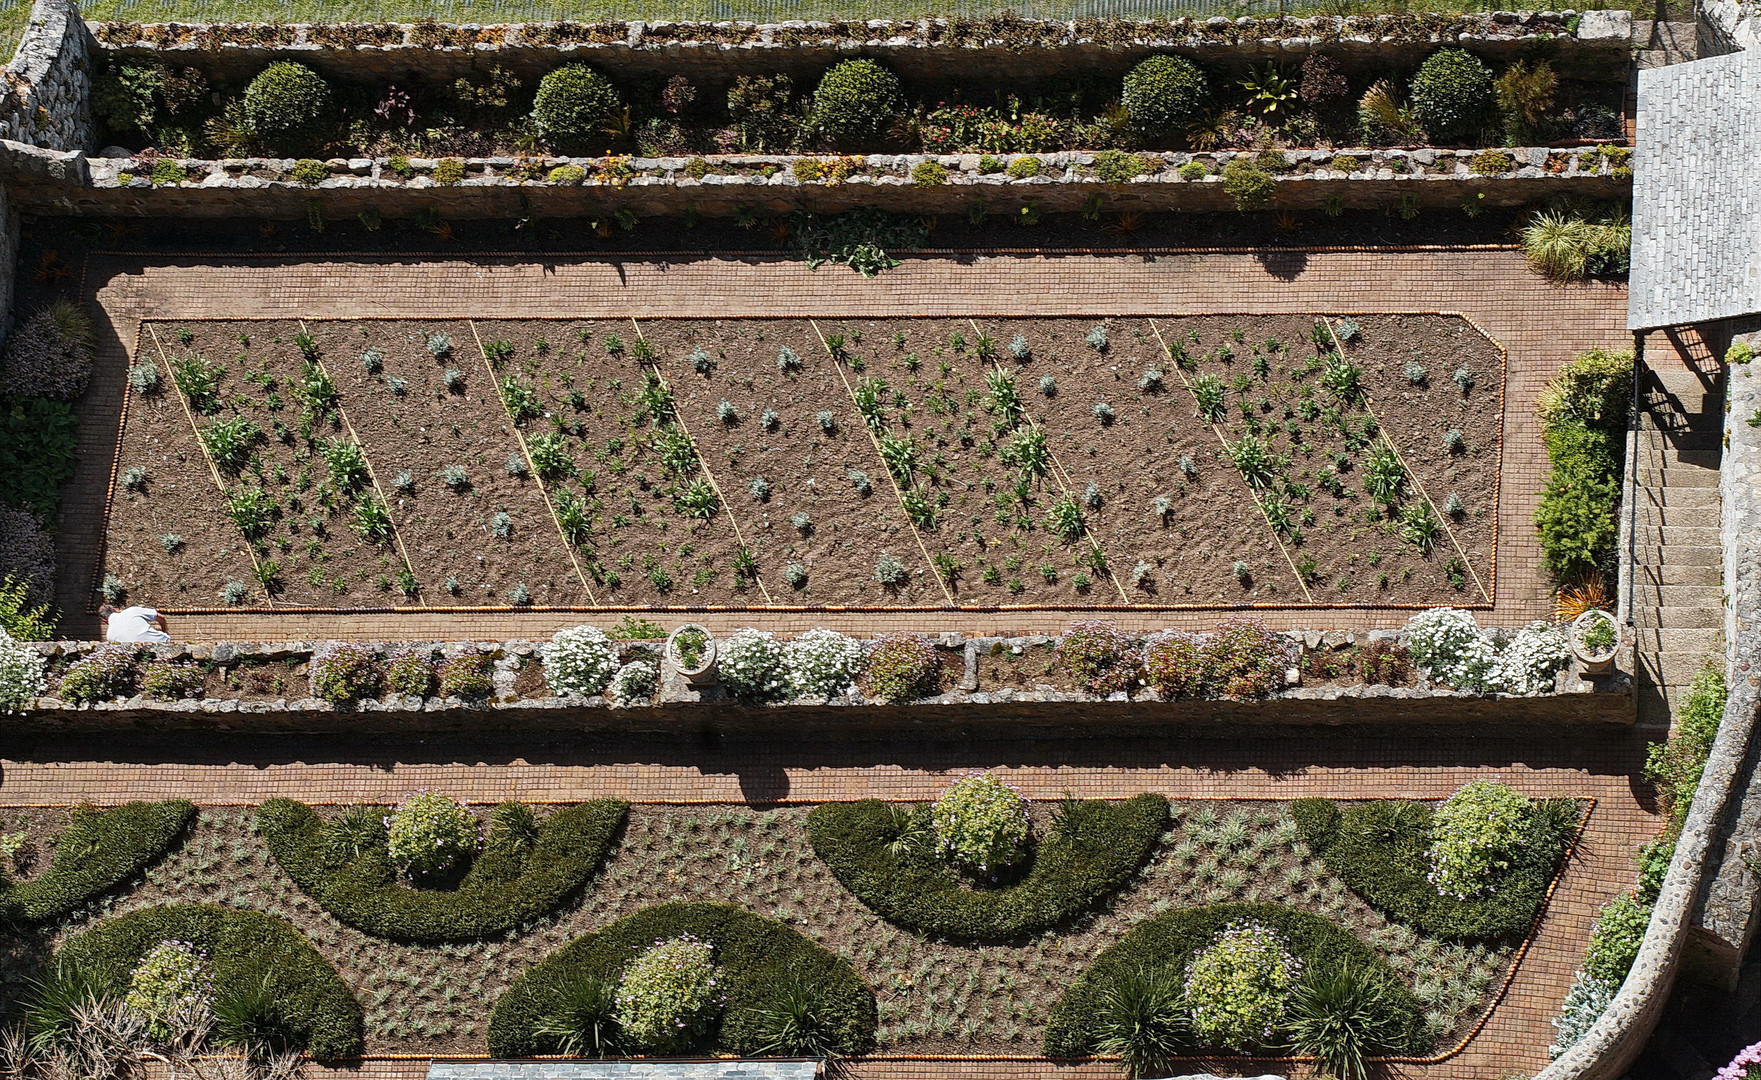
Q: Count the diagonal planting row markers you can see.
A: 8